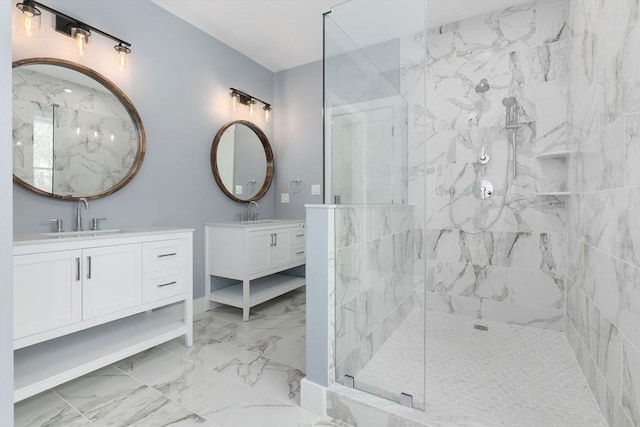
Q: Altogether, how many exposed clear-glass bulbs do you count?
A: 6